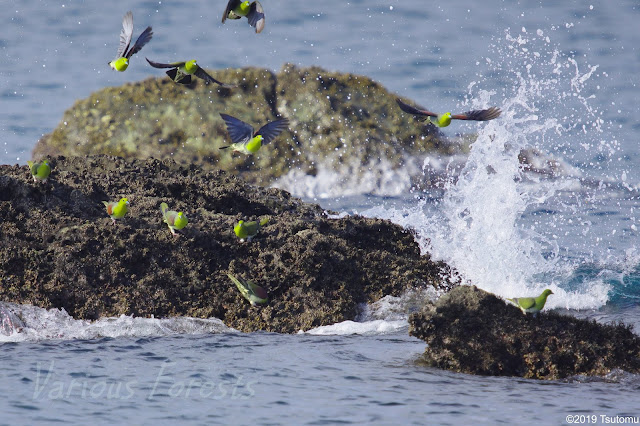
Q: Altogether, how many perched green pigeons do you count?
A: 6